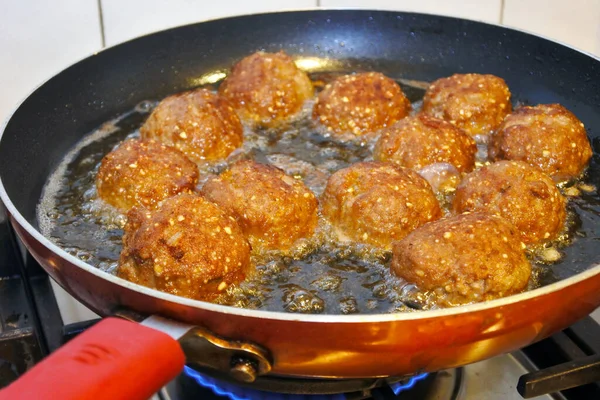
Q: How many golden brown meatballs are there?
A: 12